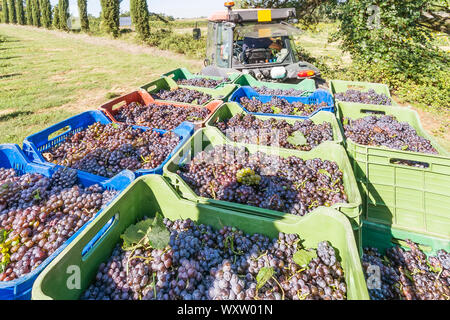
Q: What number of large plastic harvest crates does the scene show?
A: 13